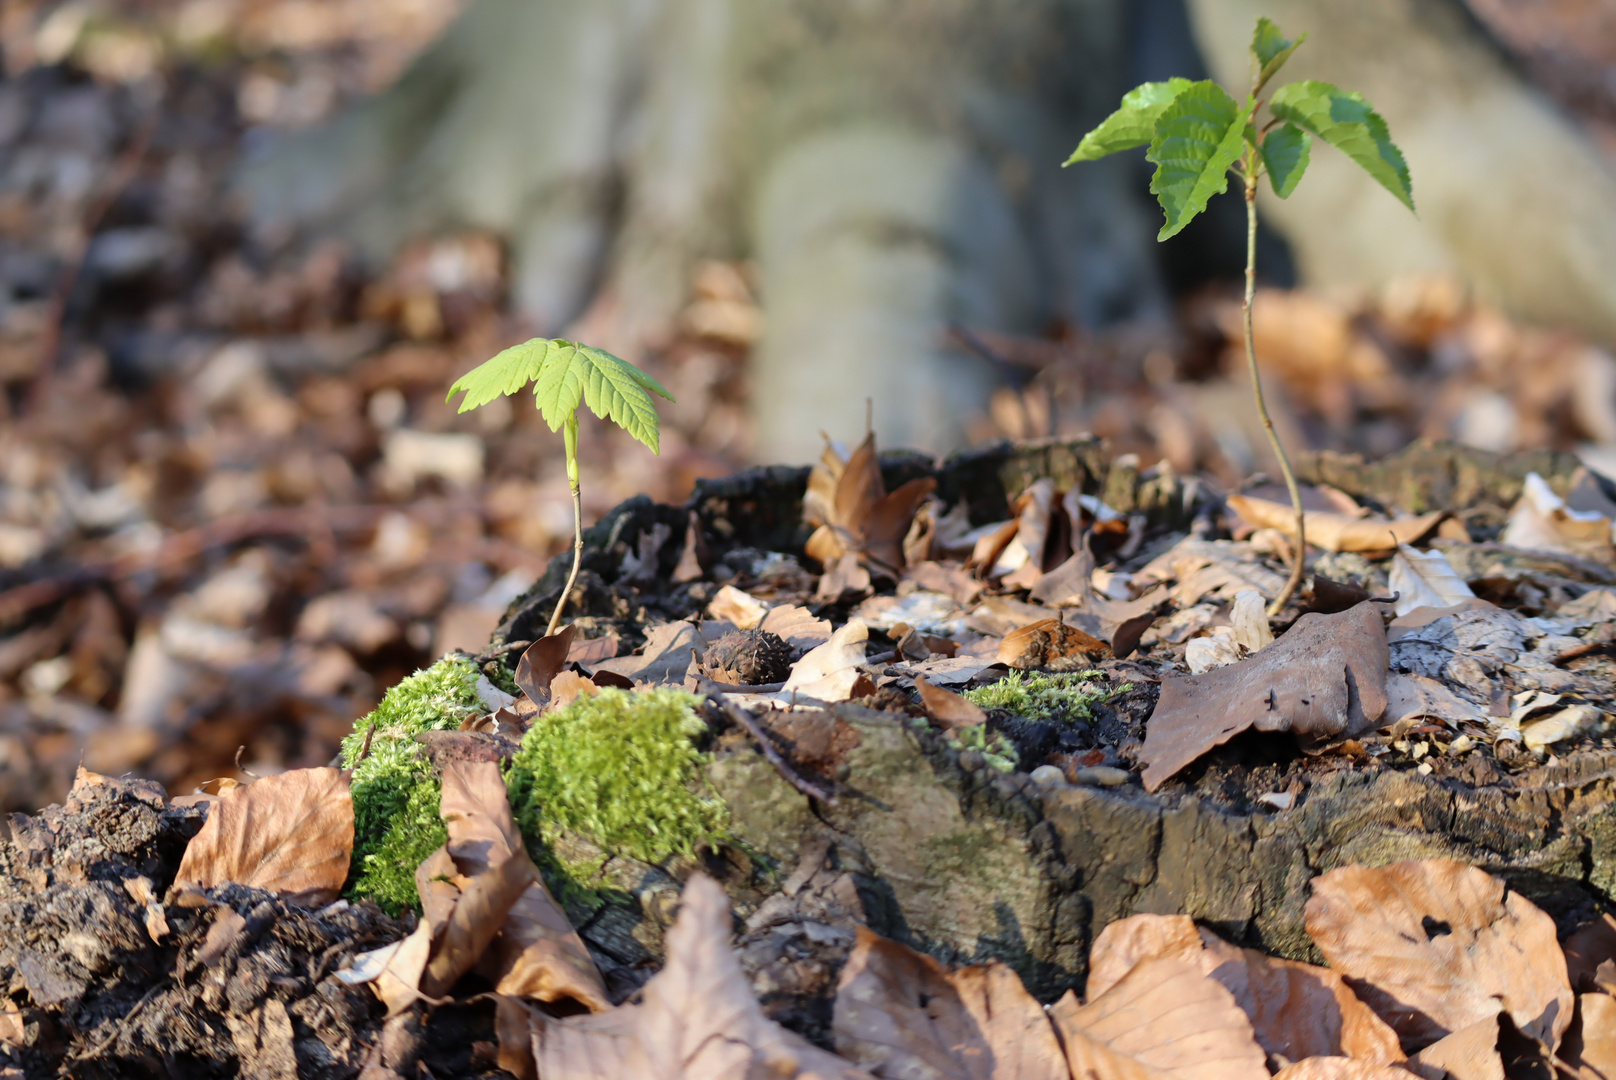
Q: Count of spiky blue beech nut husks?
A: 0